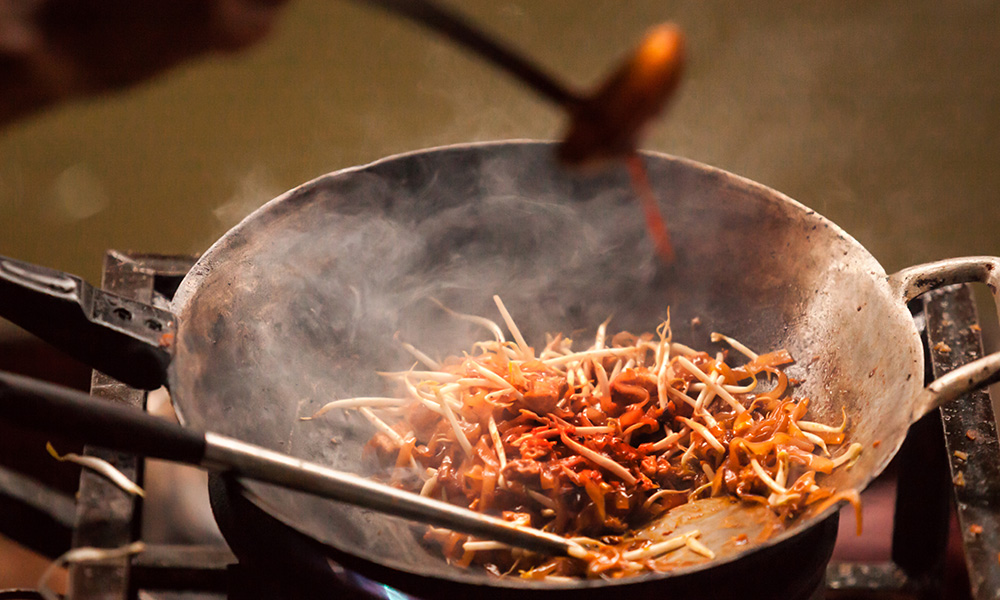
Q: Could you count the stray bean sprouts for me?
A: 2